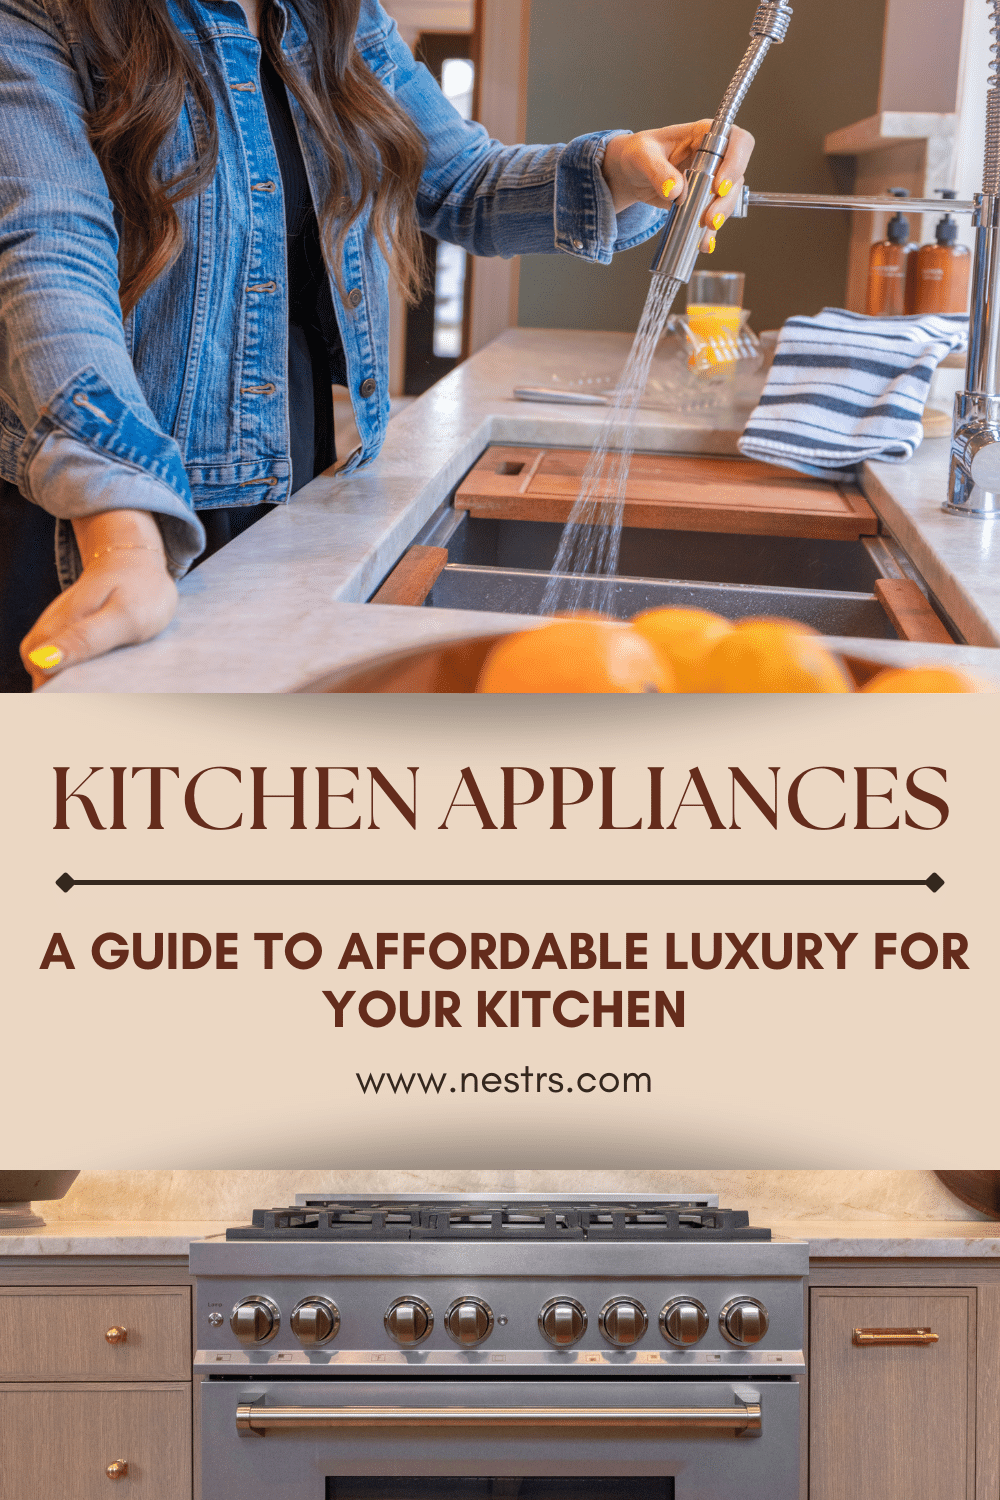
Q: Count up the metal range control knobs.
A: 8